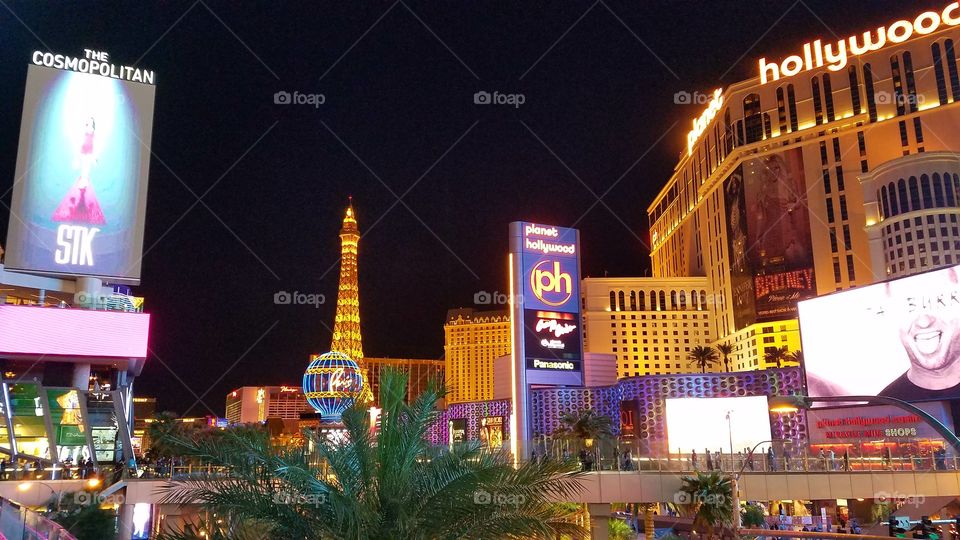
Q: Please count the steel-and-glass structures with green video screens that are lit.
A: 1